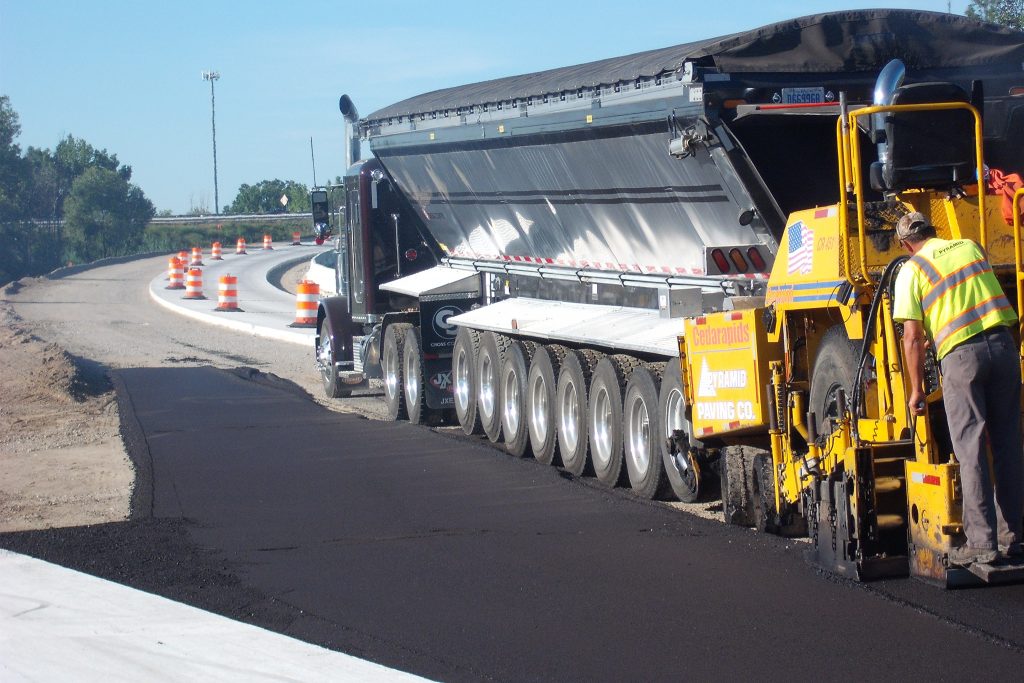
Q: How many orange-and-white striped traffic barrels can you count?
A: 11